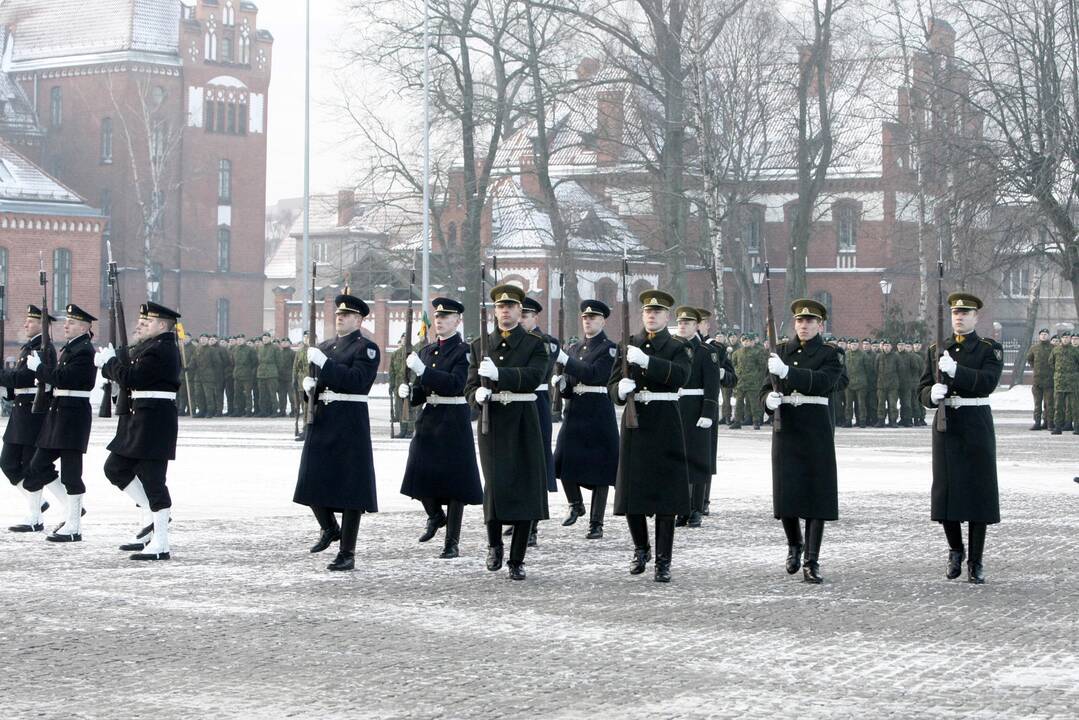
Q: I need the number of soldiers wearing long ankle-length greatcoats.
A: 10